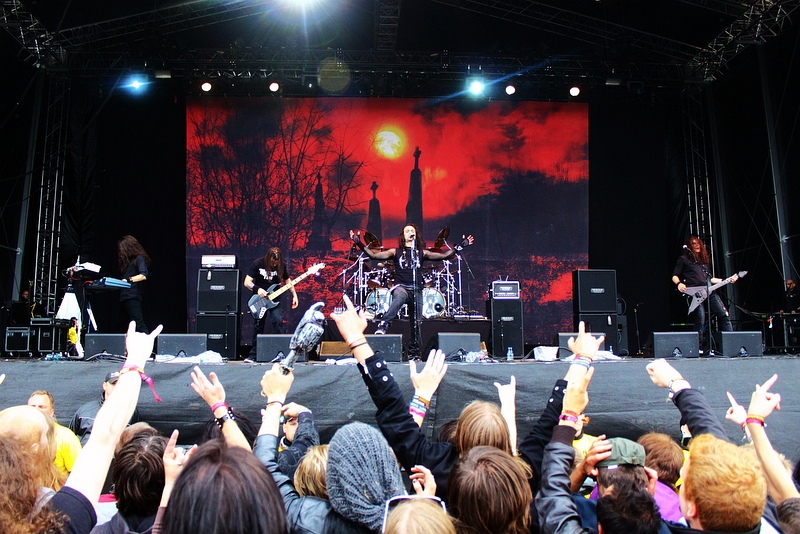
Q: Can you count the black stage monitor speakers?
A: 8